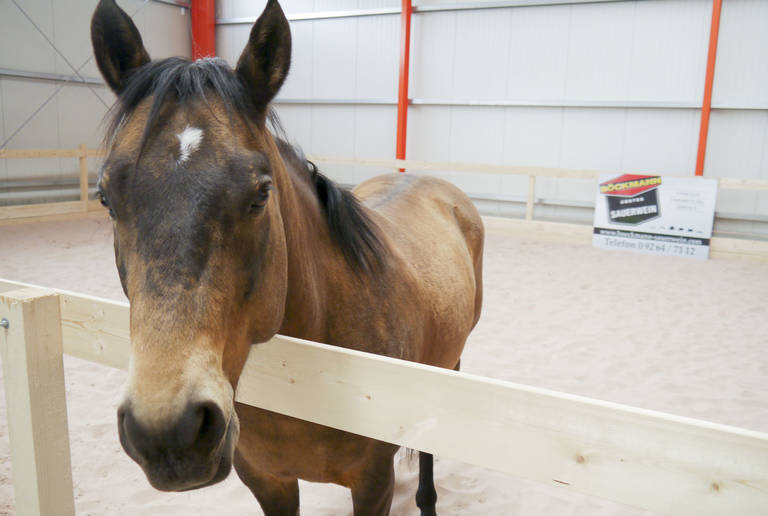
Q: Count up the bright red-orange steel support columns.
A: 3